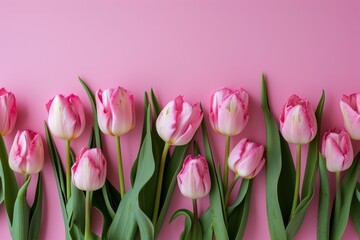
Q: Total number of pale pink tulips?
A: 12